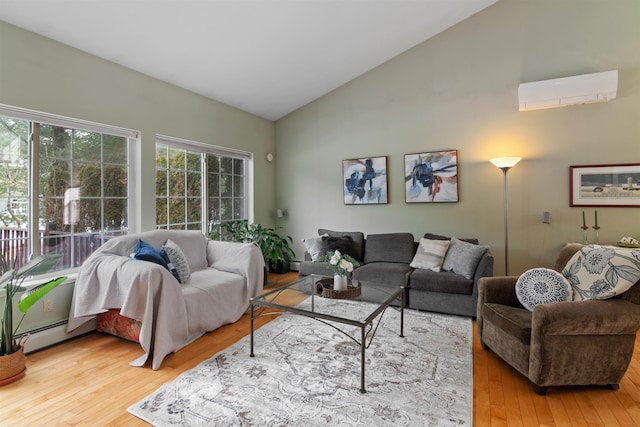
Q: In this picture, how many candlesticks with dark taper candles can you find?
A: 2